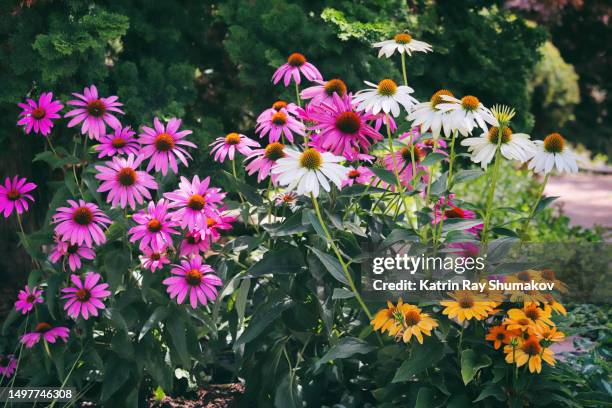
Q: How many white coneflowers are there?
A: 7